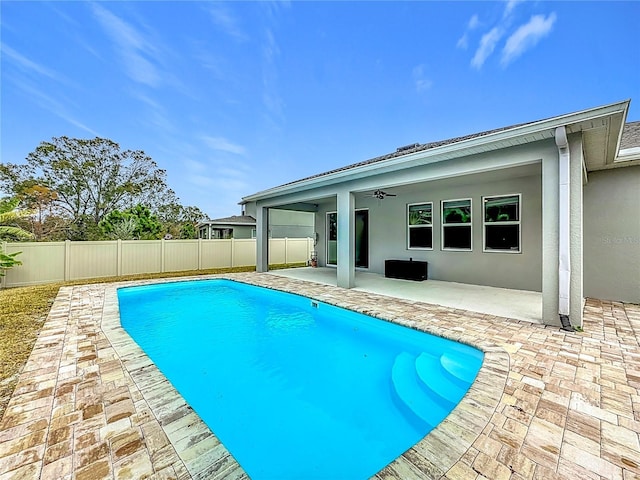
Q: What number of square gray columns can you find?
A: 3